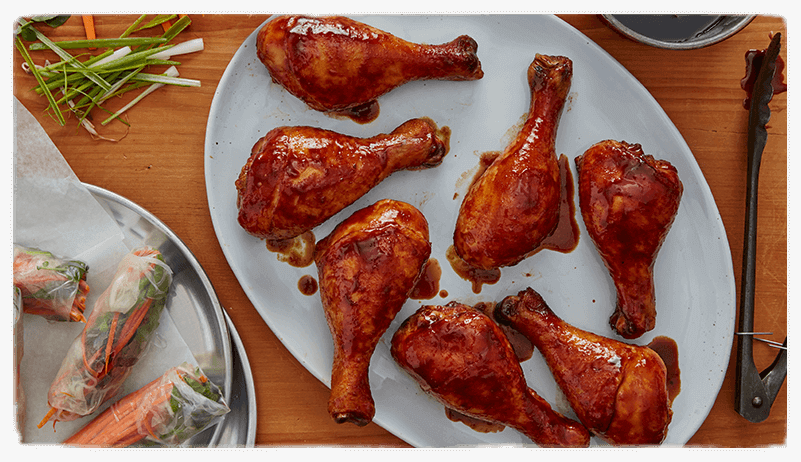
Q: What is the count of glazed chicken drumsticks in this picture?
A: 7